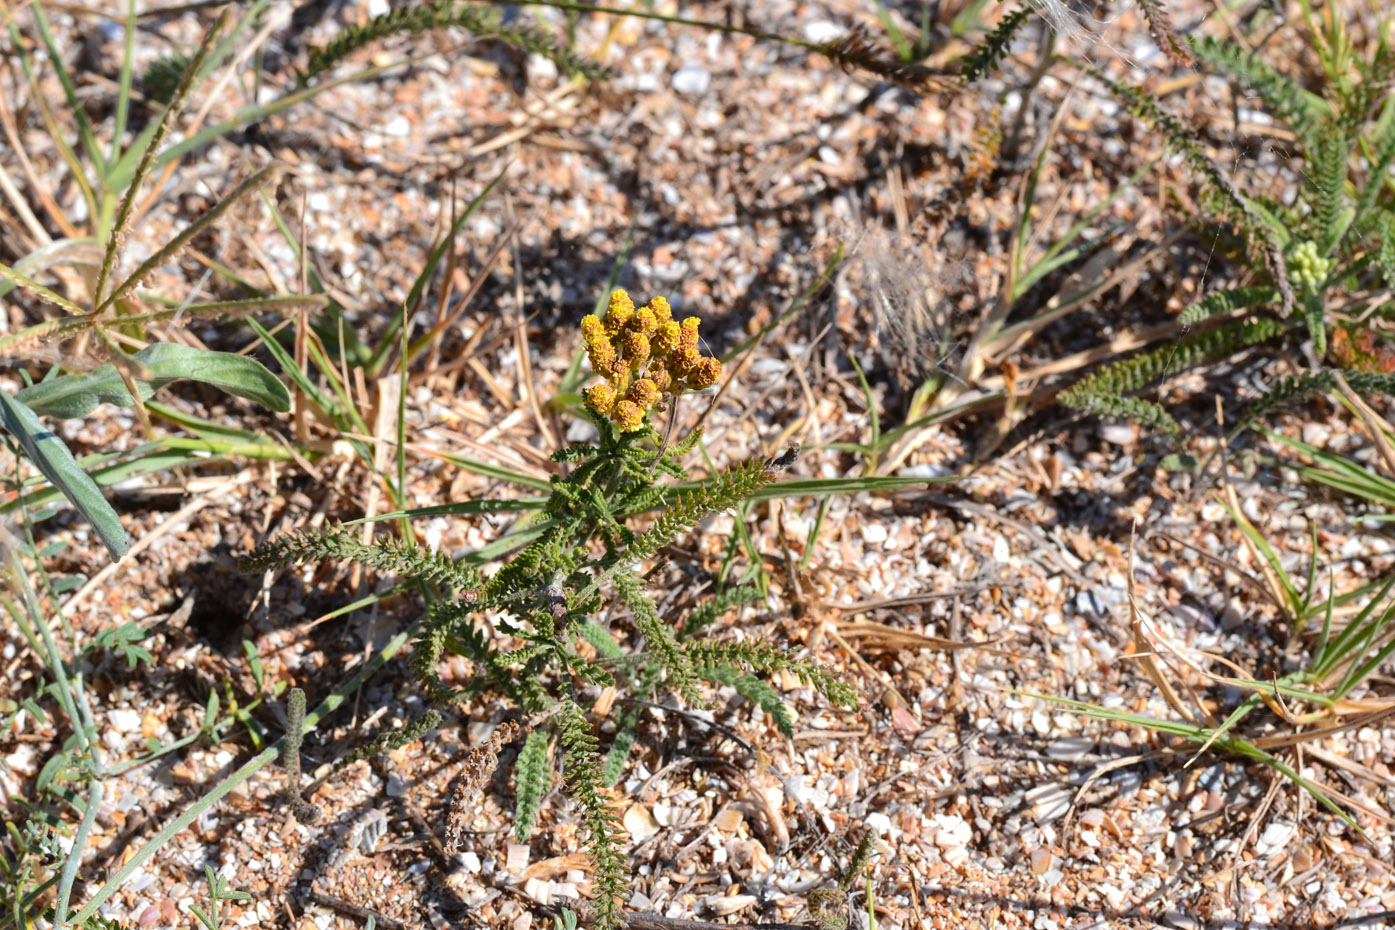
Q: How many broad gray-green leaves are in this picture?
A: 2